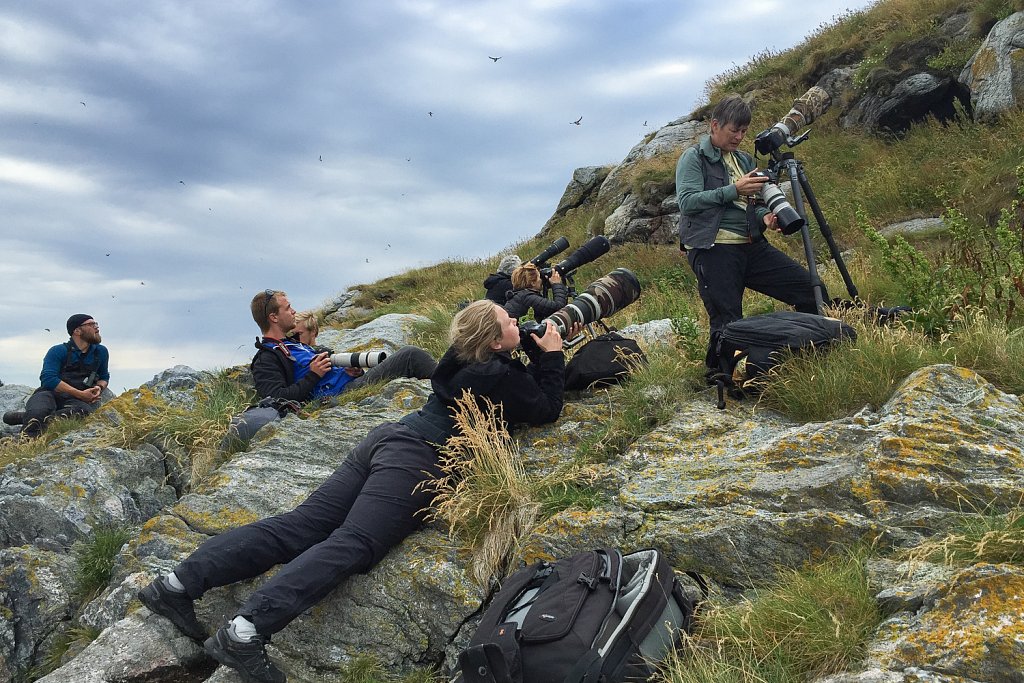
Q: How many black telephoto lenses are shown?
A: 2